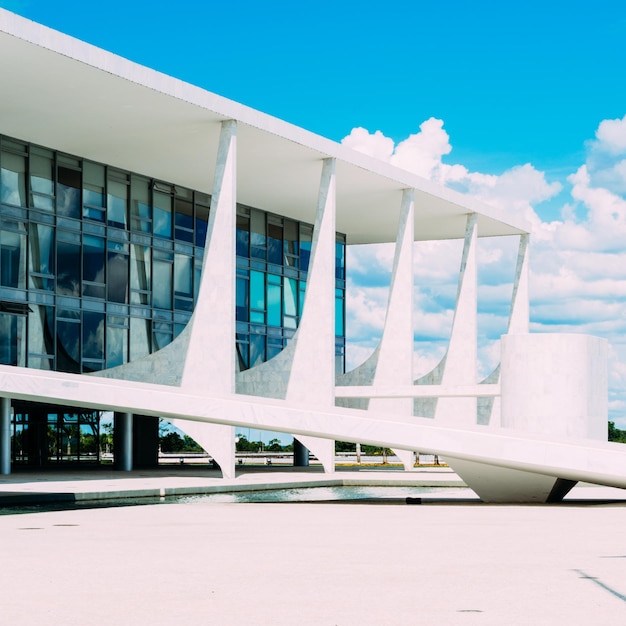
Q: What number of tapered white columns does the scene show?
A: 5